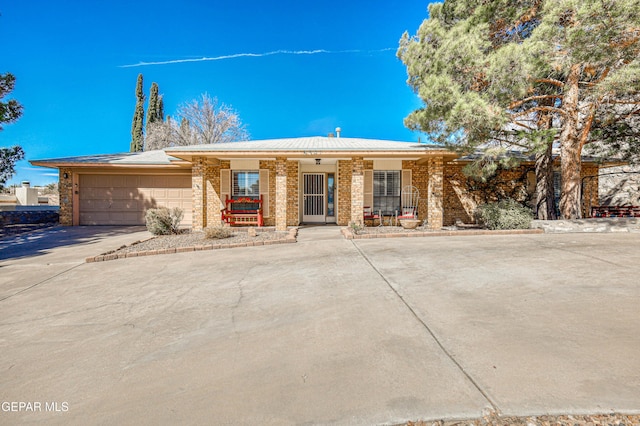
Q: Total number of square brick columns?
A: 4